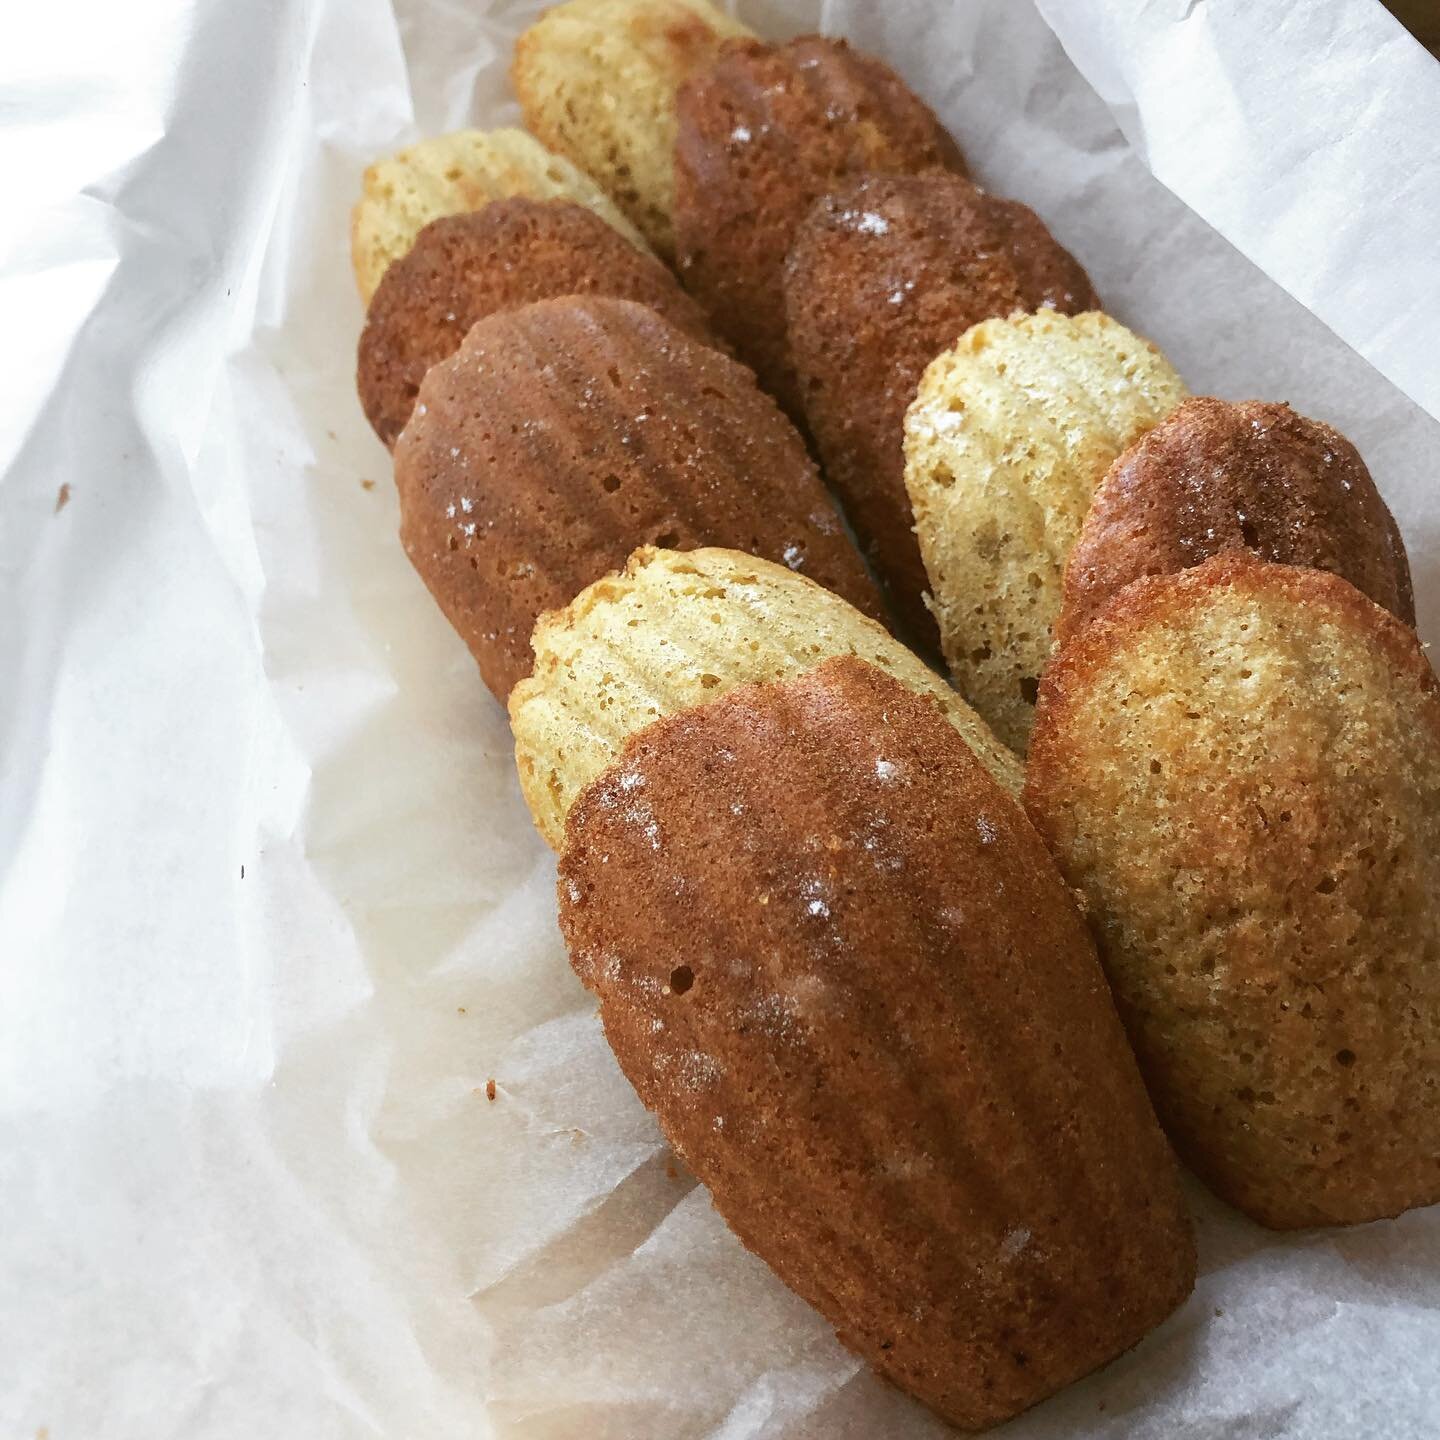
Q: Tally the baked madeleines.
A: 11